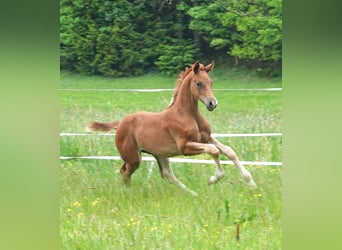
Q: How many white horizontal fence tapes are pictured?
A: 3